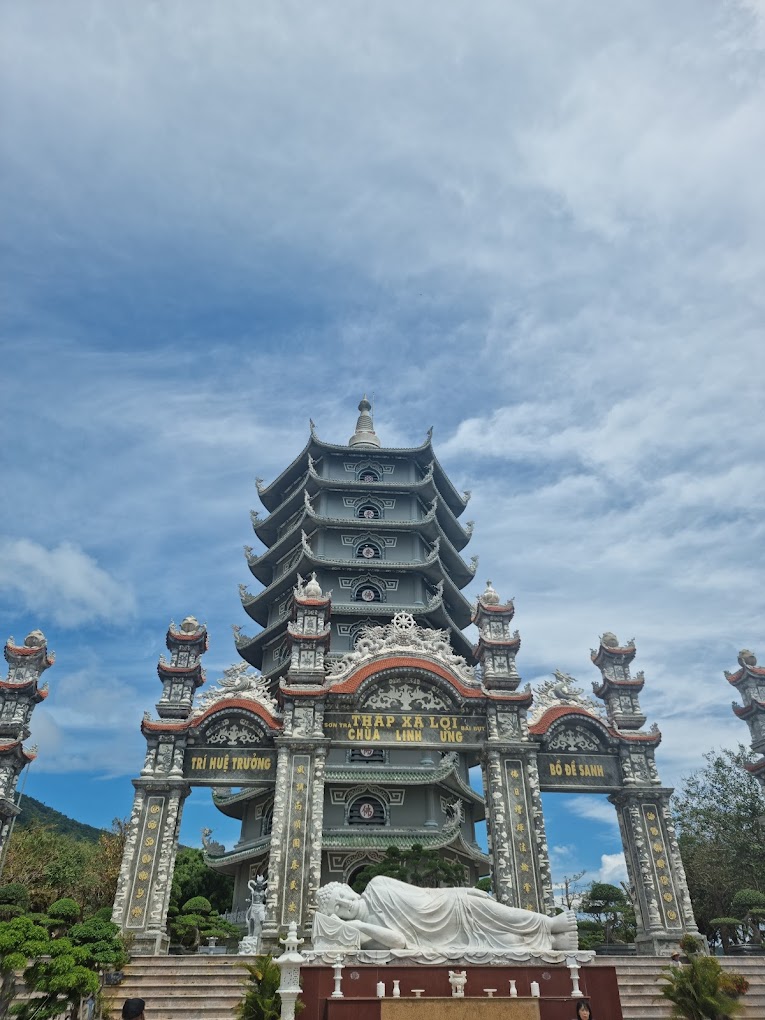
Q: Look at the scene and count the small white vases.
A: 2